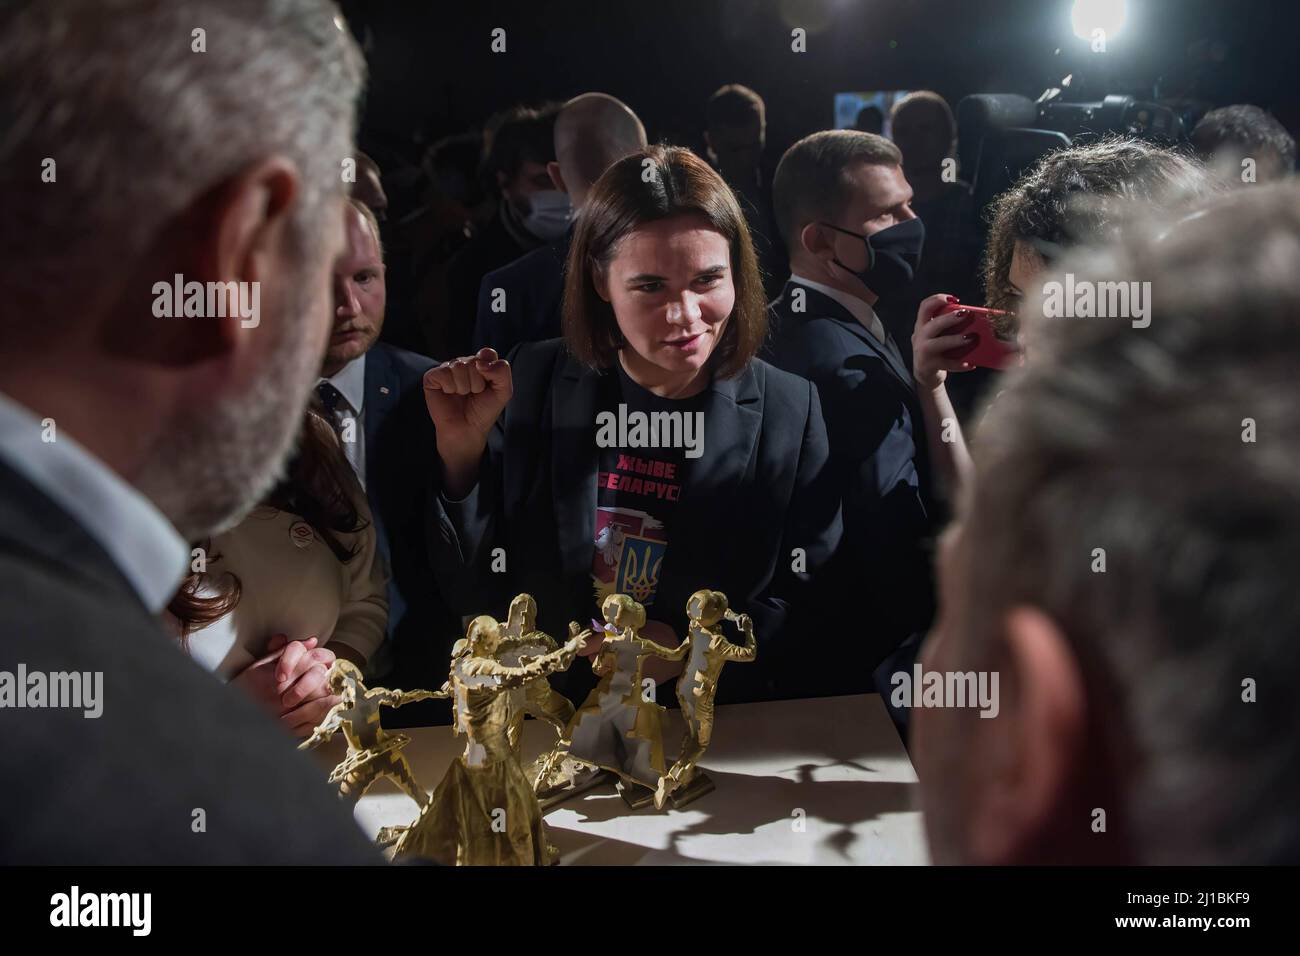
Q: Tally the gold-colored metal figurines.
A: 5